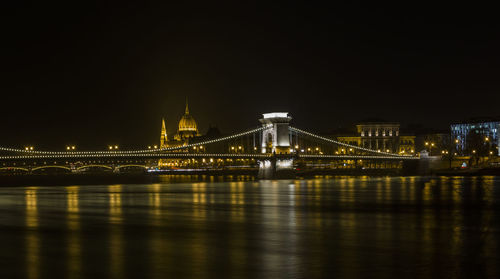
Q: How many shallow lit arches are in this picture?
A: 4